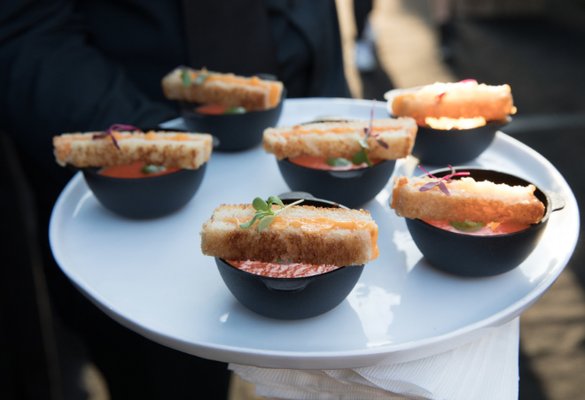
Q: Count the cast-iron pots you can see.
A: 6